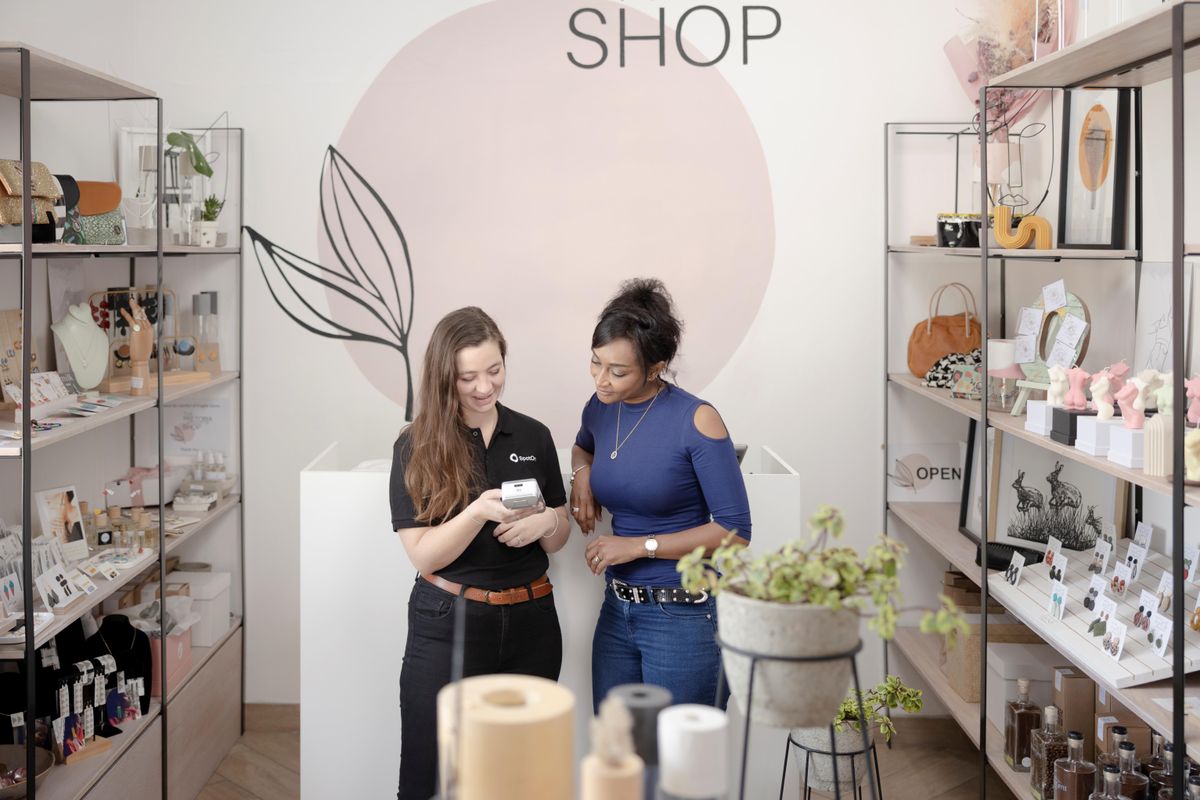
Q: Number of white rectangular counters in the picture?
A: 1